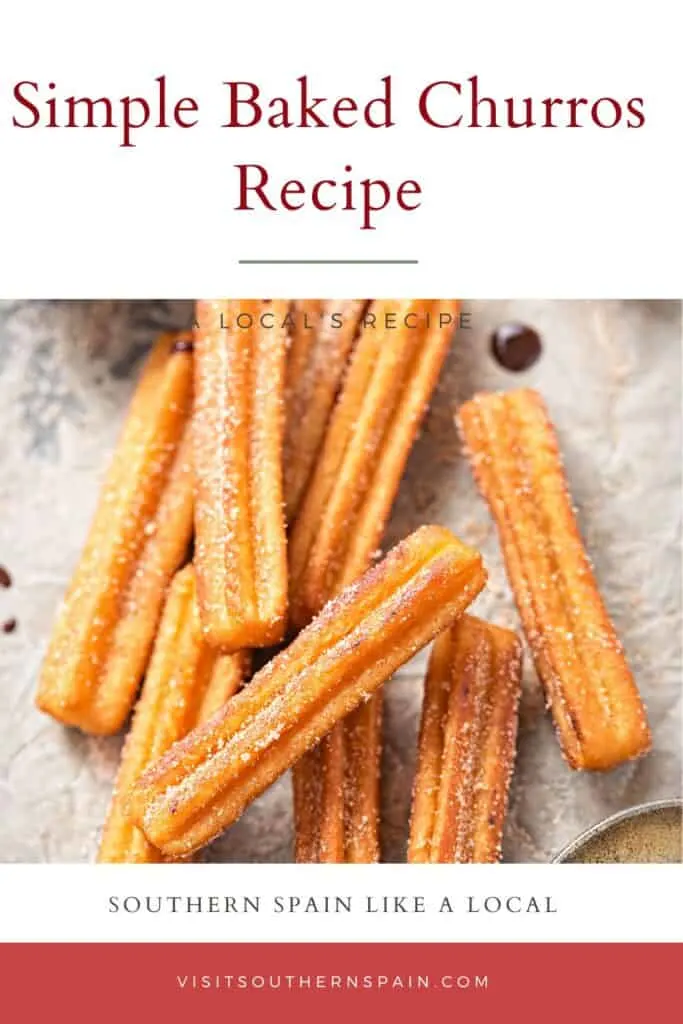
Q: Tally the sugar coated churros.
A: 9